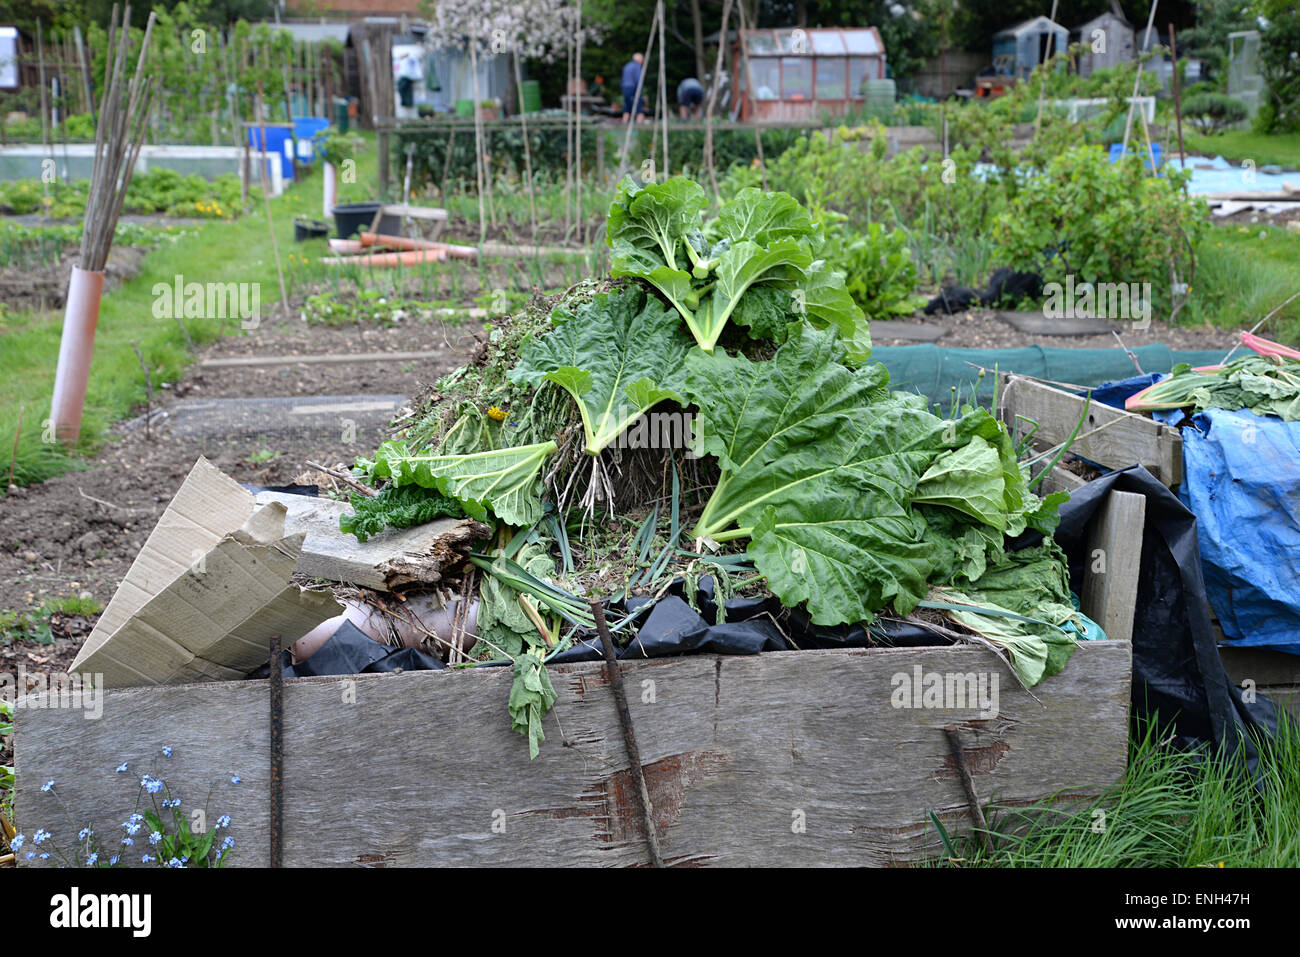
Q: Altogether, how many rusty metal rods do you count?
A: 3